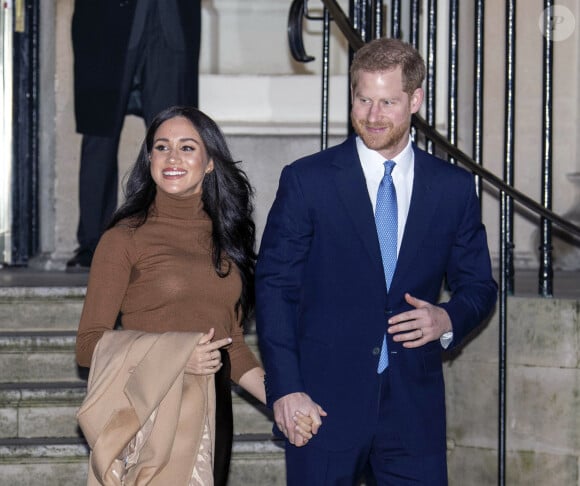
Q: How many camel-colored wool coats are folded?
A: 1